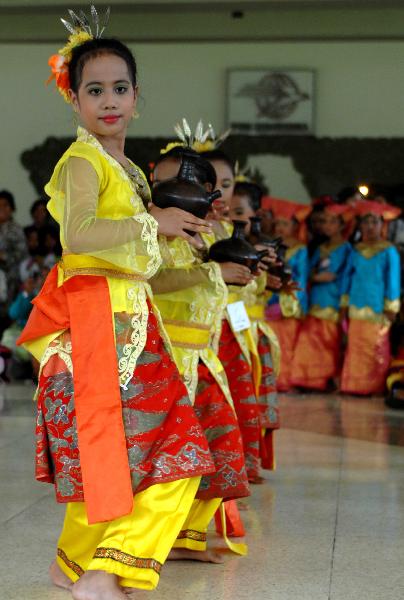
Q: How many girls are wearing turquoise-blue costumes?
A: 3